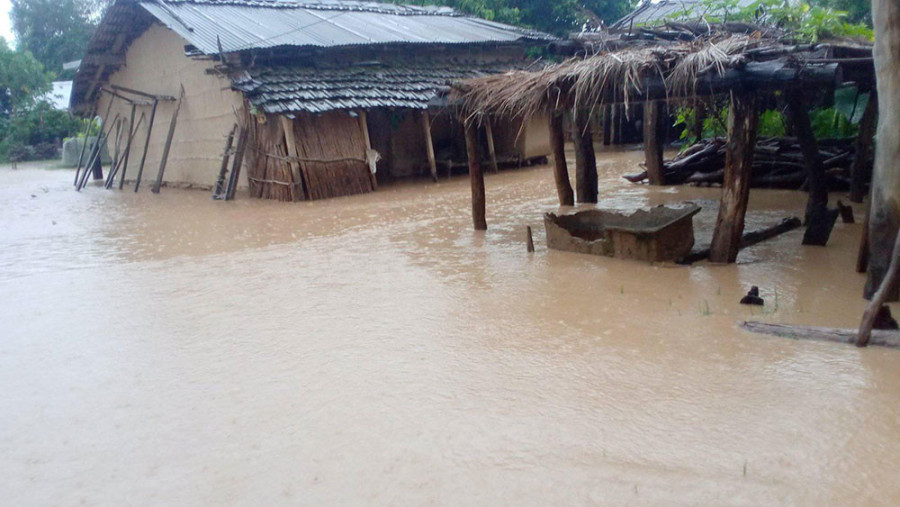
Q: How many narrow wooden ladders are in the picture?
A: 1